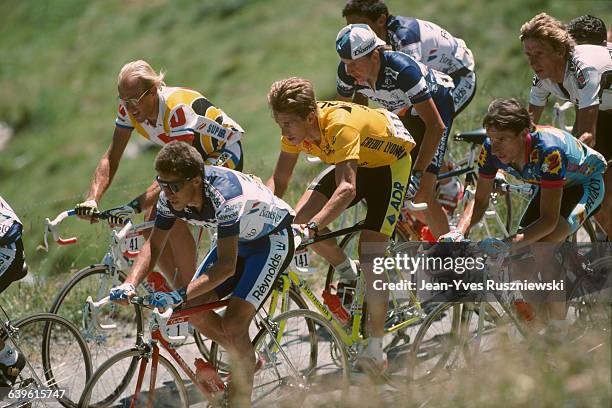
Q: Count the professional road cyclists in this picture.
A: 9